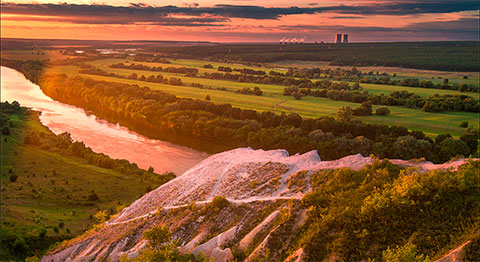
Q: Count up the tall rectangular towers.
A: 2